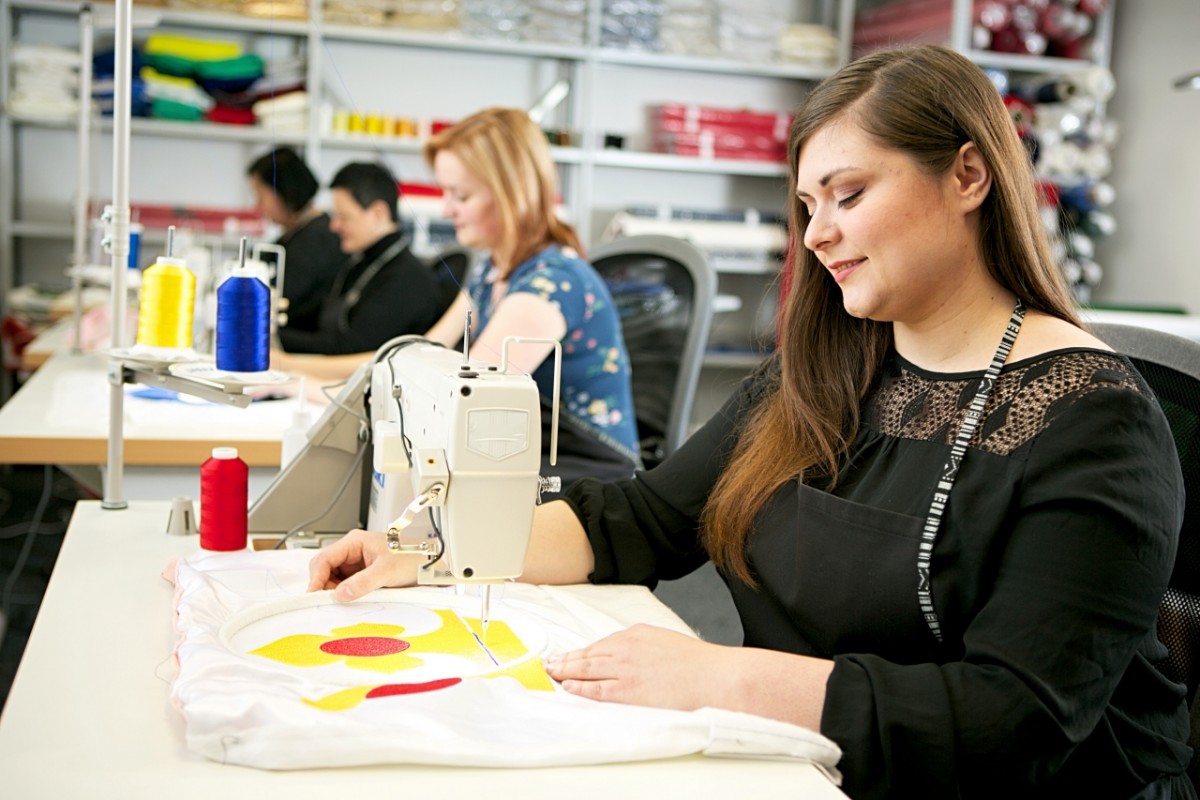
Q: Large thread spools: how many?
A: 3